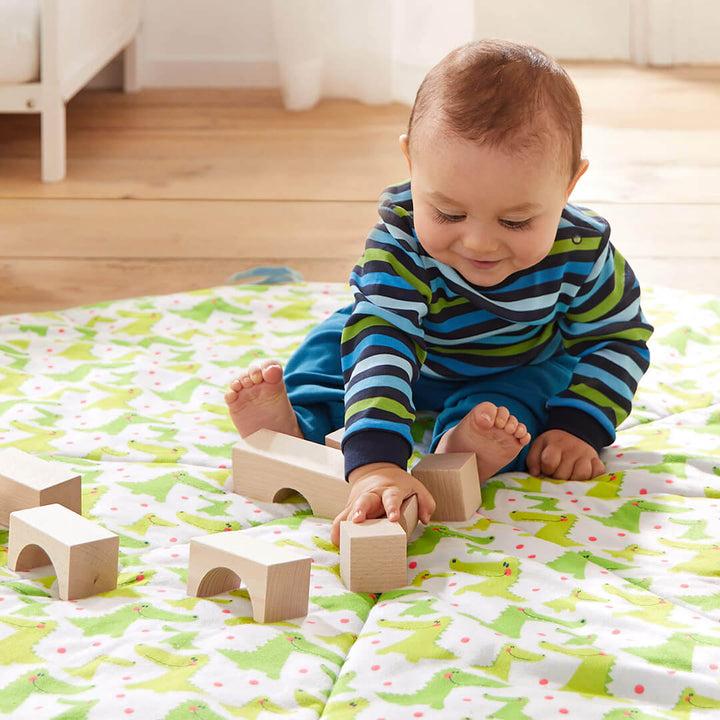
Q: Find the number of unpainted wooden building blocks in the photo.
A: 8